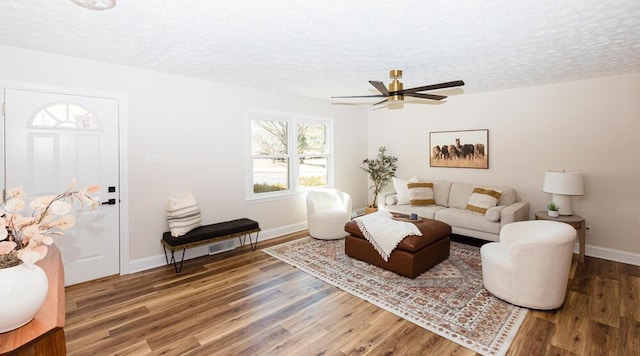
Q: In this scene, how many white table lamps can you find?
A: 1